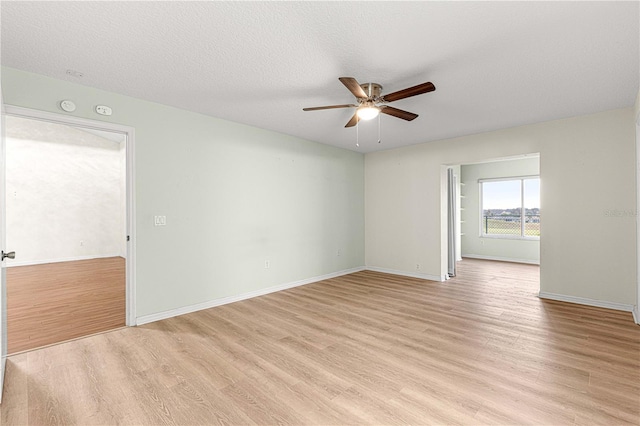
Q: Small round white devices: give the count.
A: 2